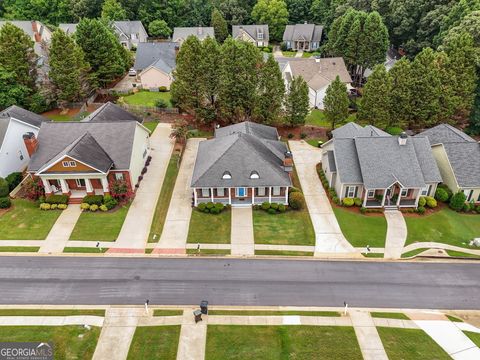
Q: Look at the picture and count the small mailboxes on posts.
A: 5